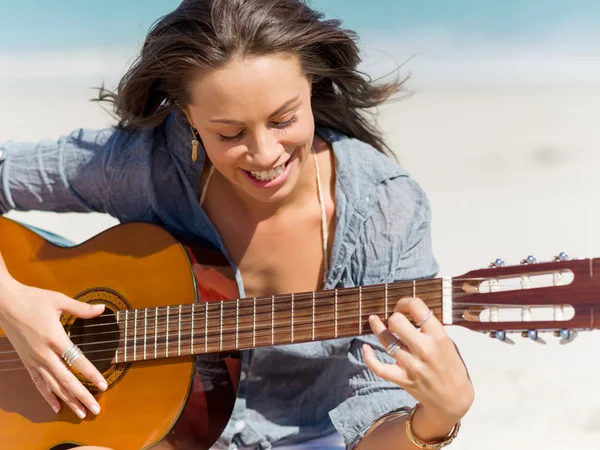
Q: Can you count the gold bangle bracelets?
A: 1